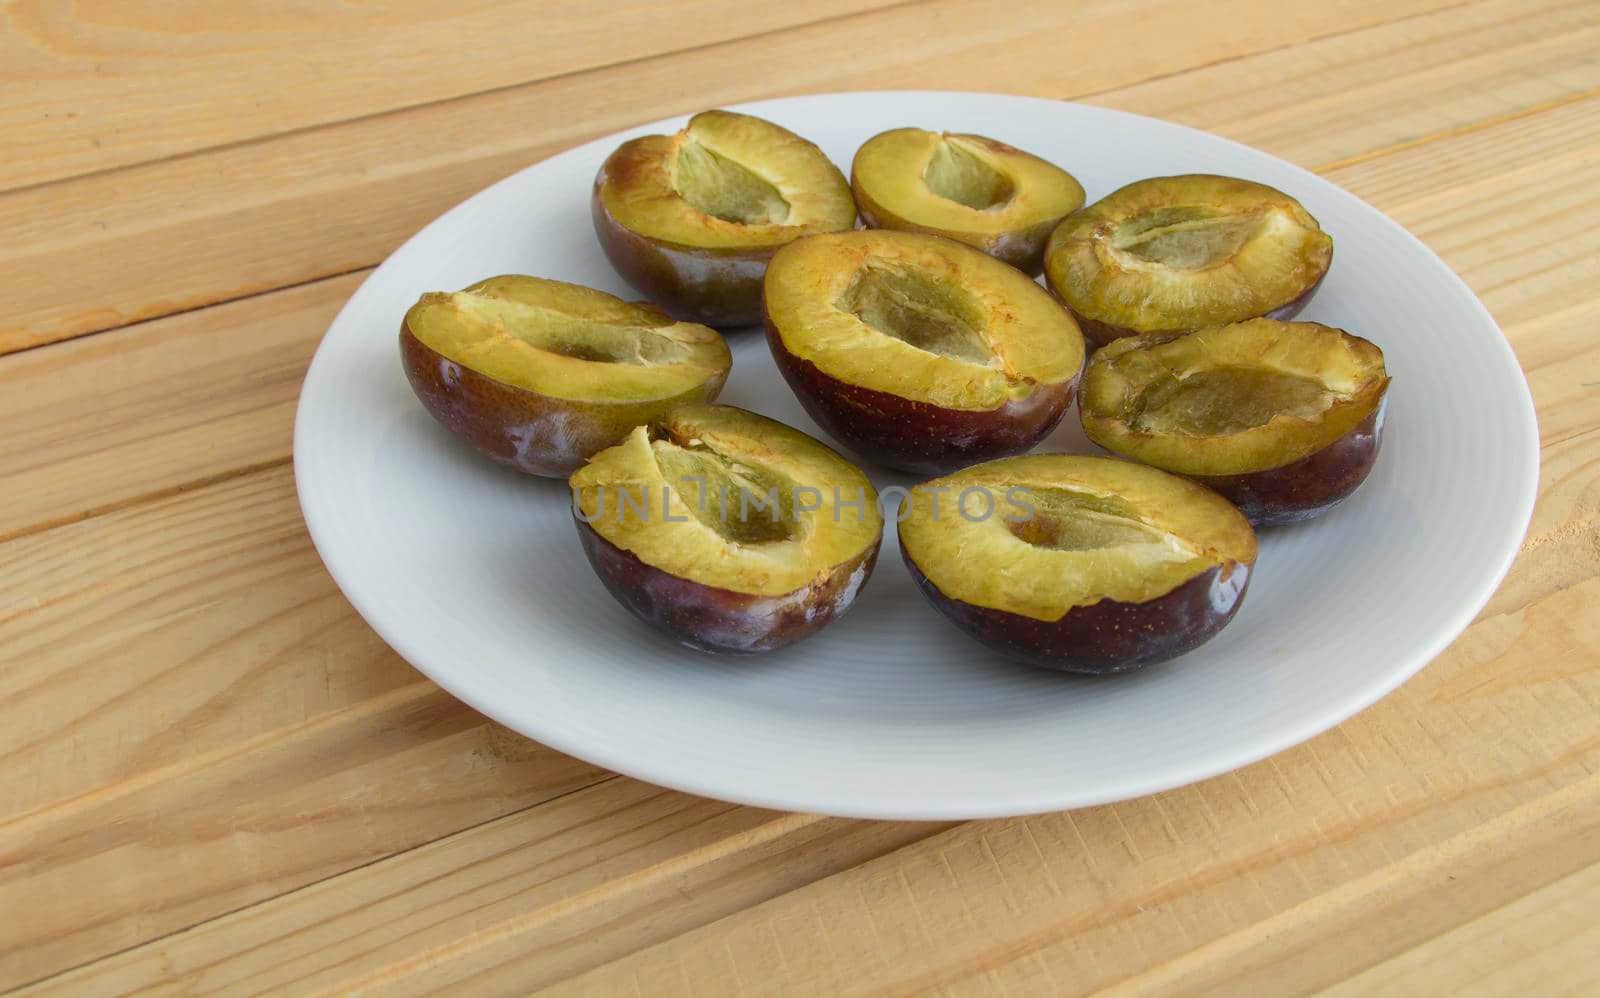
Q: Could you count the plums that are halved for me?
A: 8